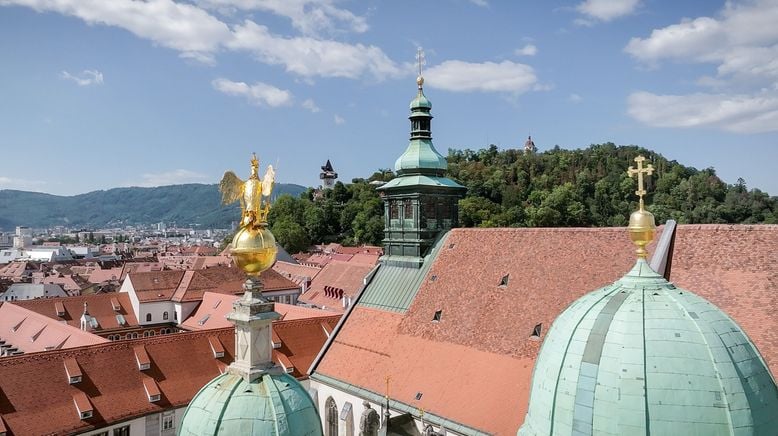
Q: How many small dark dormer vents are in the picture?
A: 3